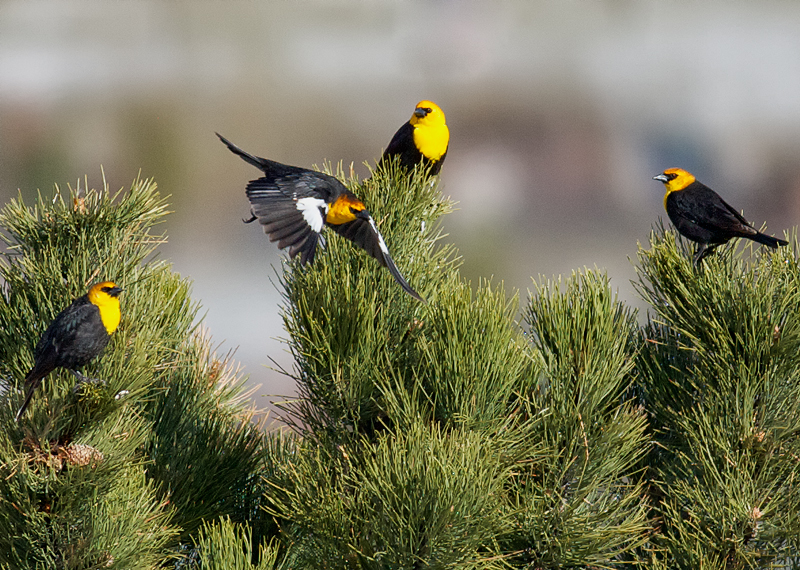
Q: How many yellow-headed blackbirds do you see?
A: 4